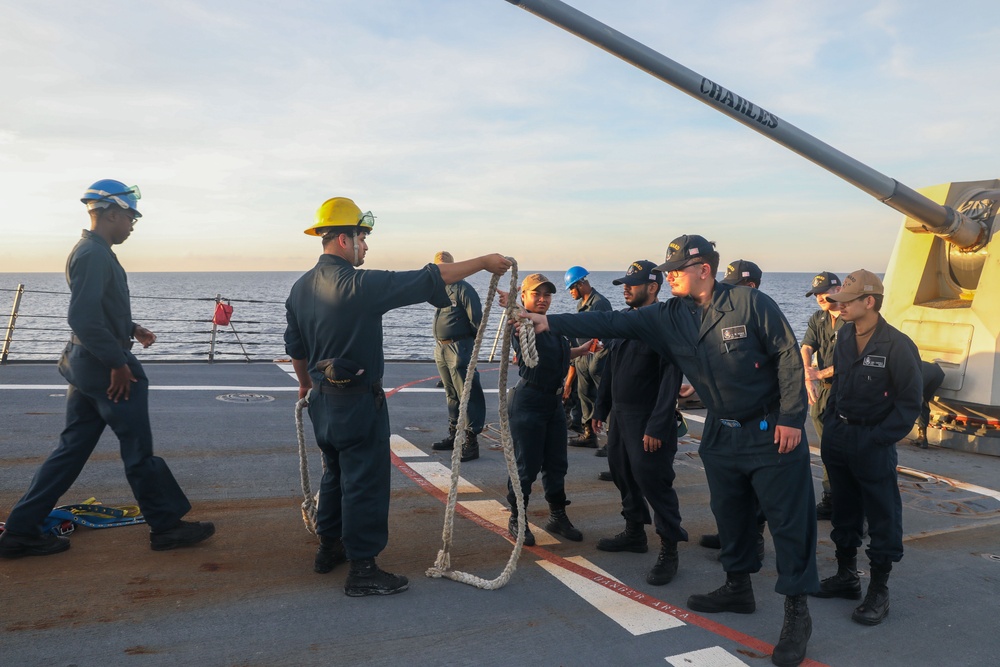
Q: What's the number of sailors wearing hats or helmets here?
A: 10